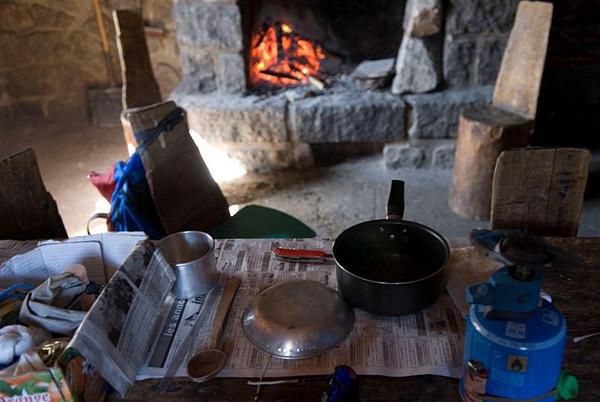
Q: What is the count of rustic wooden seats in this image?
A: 5